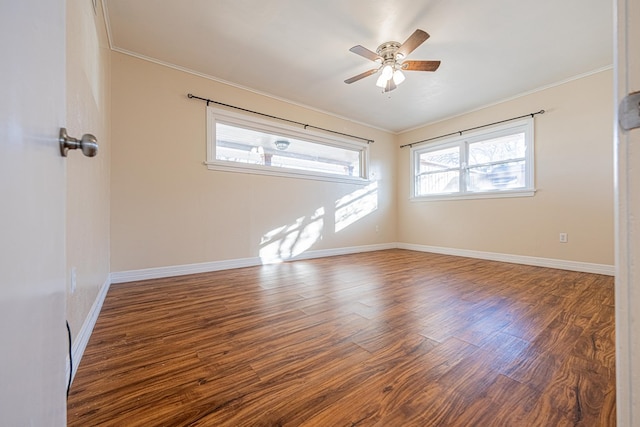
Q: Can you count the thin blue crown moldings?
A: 0